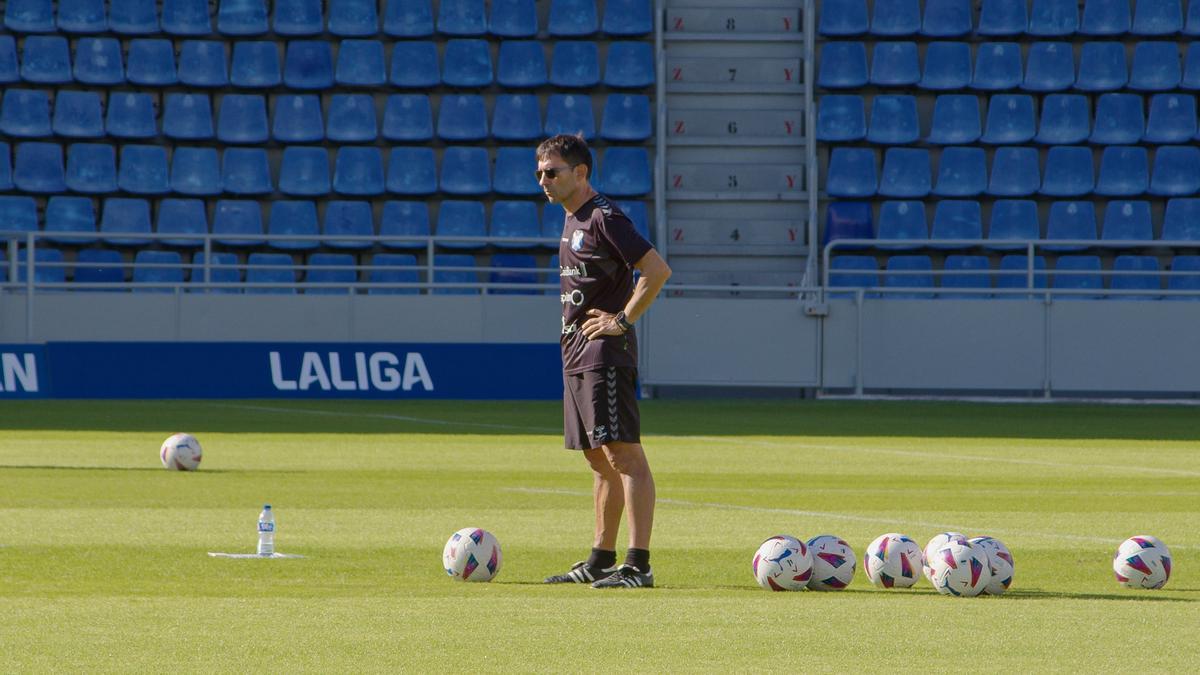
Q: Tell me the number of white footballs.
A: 9